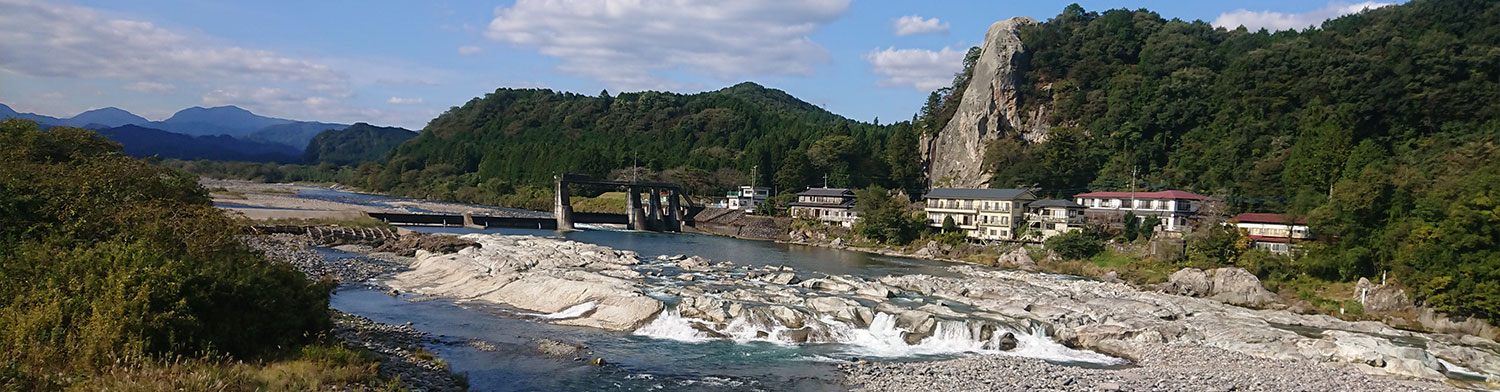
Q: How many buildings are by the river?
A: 6